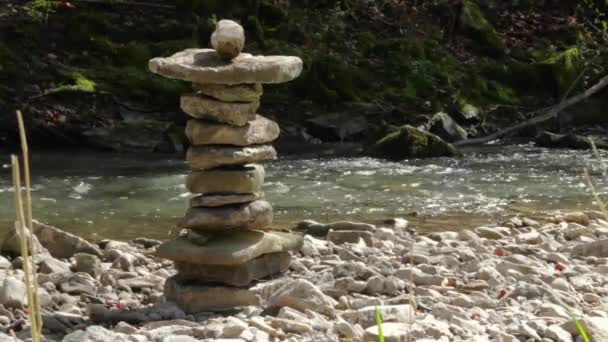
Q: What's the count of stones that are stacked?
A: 12